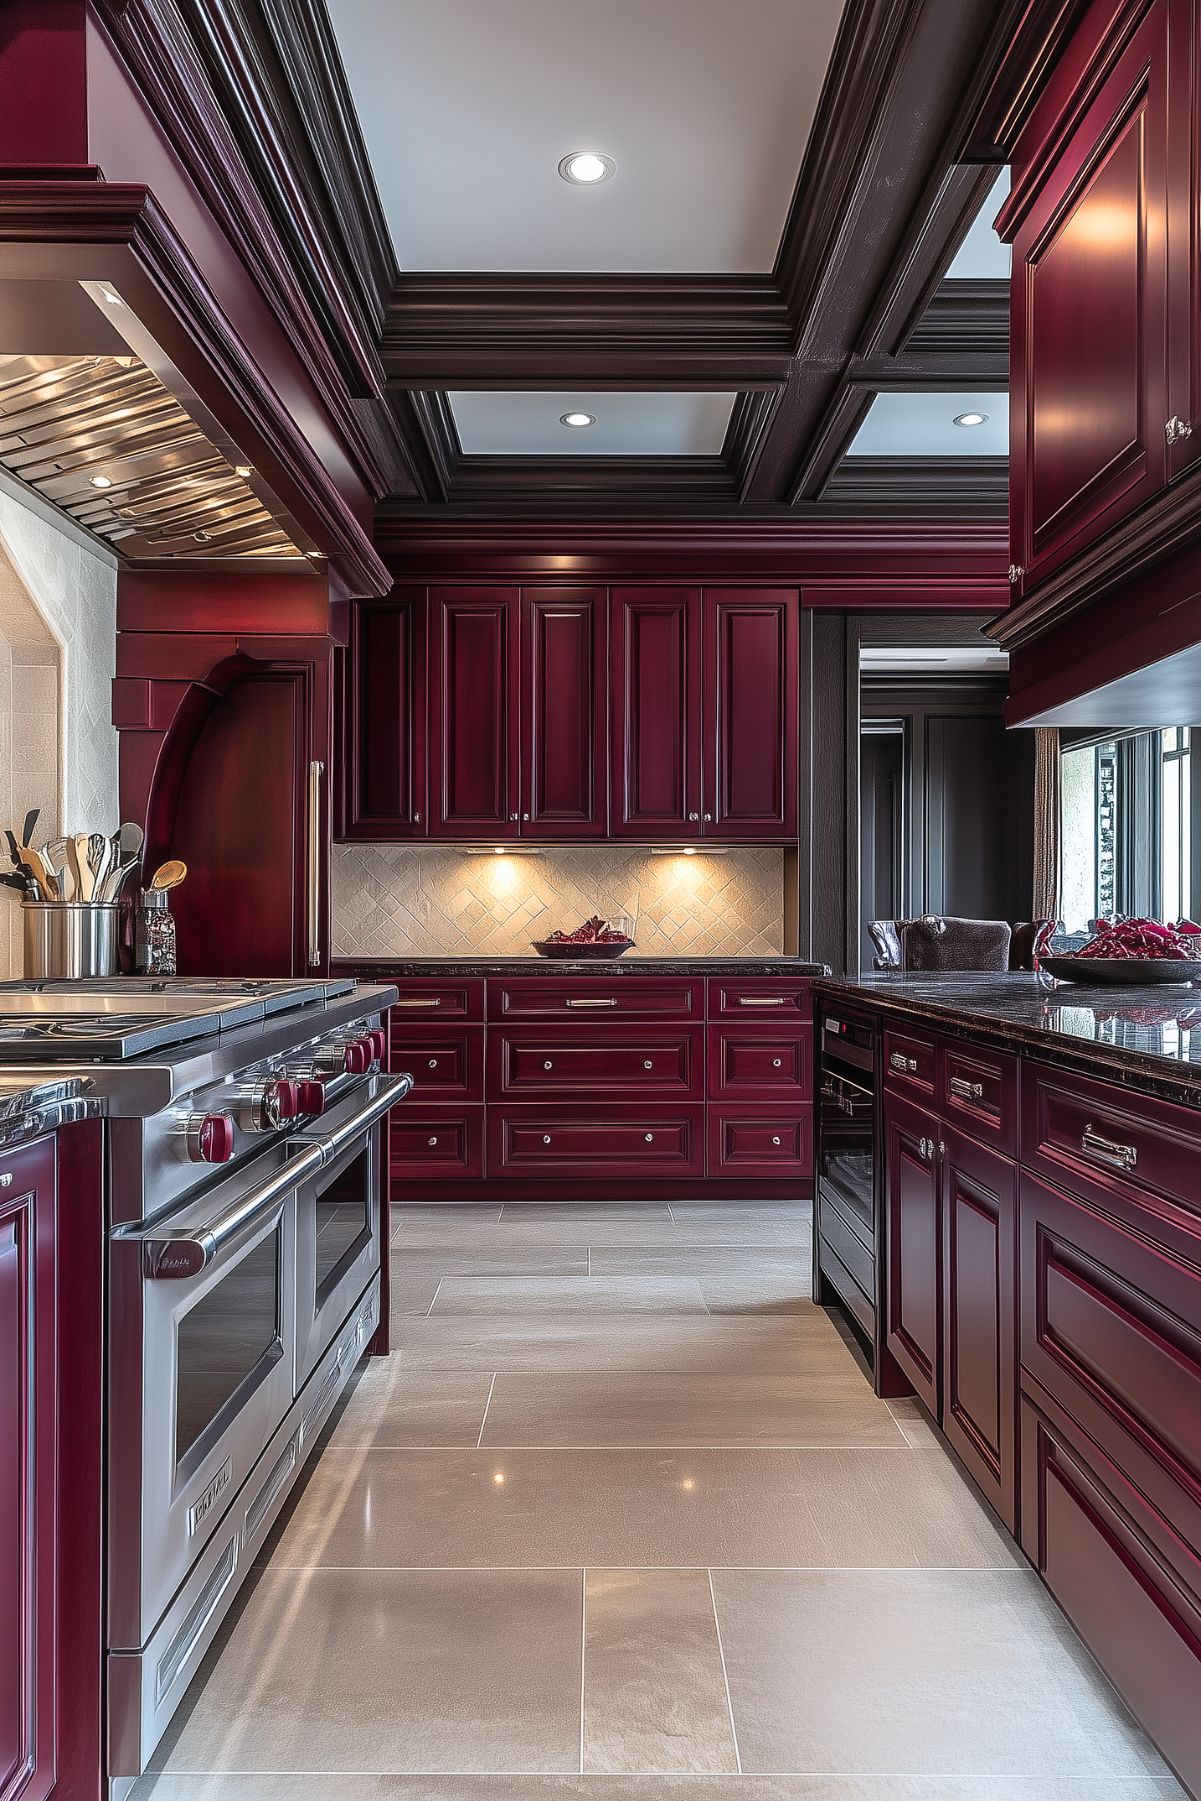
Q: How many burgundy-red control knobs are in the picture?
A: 6